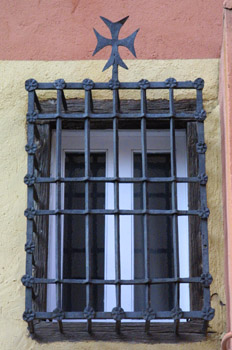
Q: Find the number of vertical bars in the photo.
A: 7